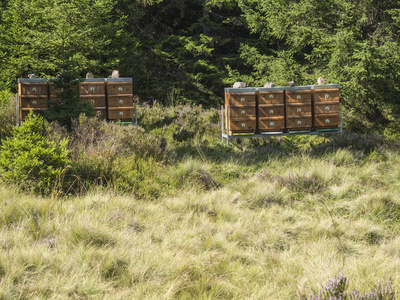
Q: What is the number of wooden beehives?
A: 8